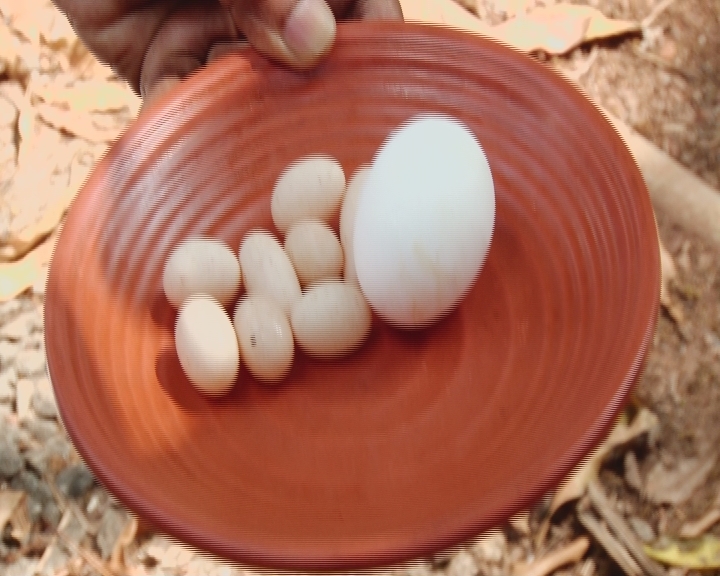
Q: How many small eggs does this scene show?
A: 8